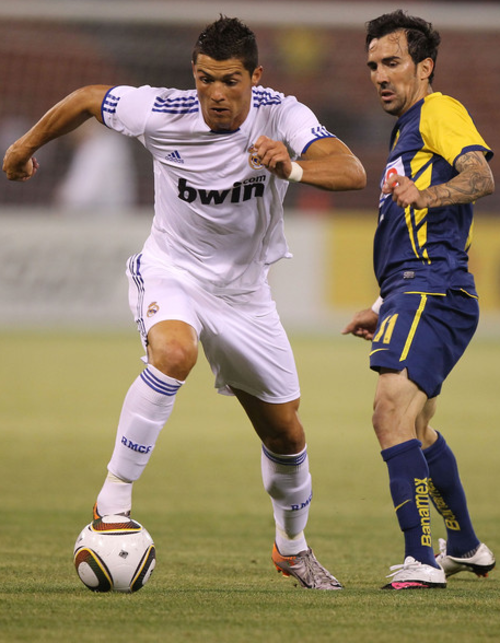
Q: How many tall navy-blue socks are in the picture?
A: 2